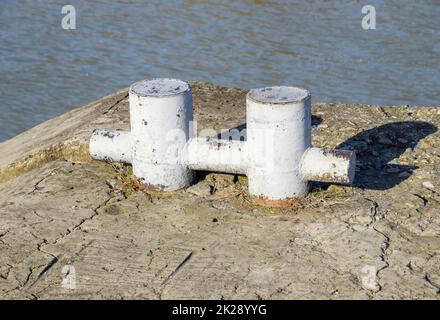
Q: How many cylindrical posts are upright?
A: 2